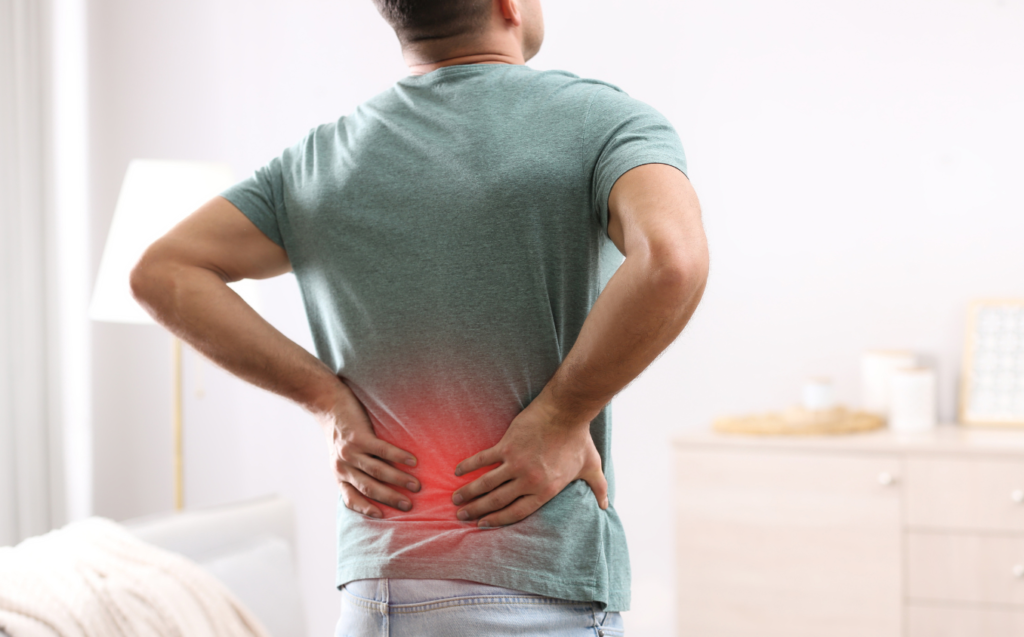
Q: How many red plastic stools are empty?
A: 0